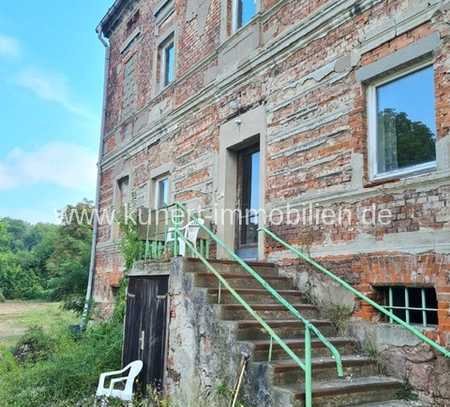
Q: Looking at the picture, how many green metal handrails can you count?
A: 2